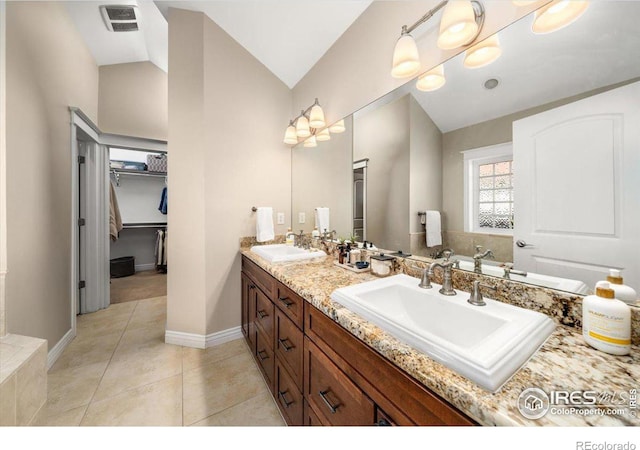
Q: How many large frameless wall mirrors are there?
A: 1